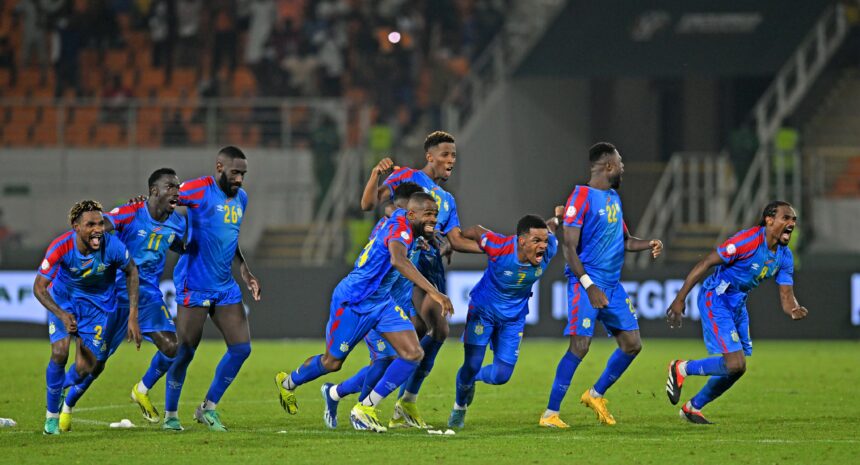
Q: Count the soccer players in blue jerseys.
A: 9